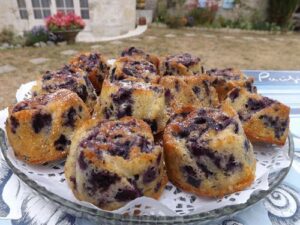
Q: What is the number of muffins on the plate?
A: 12